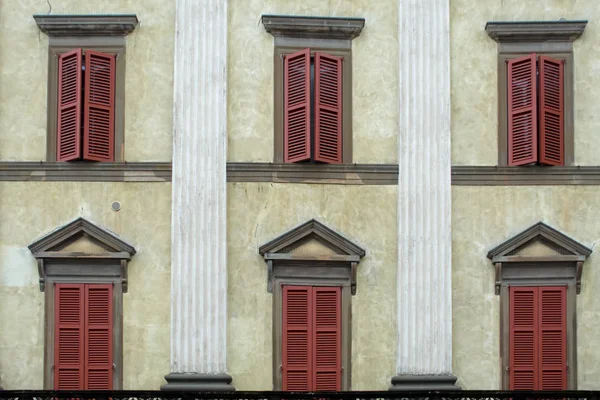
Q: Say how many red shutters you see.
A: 12